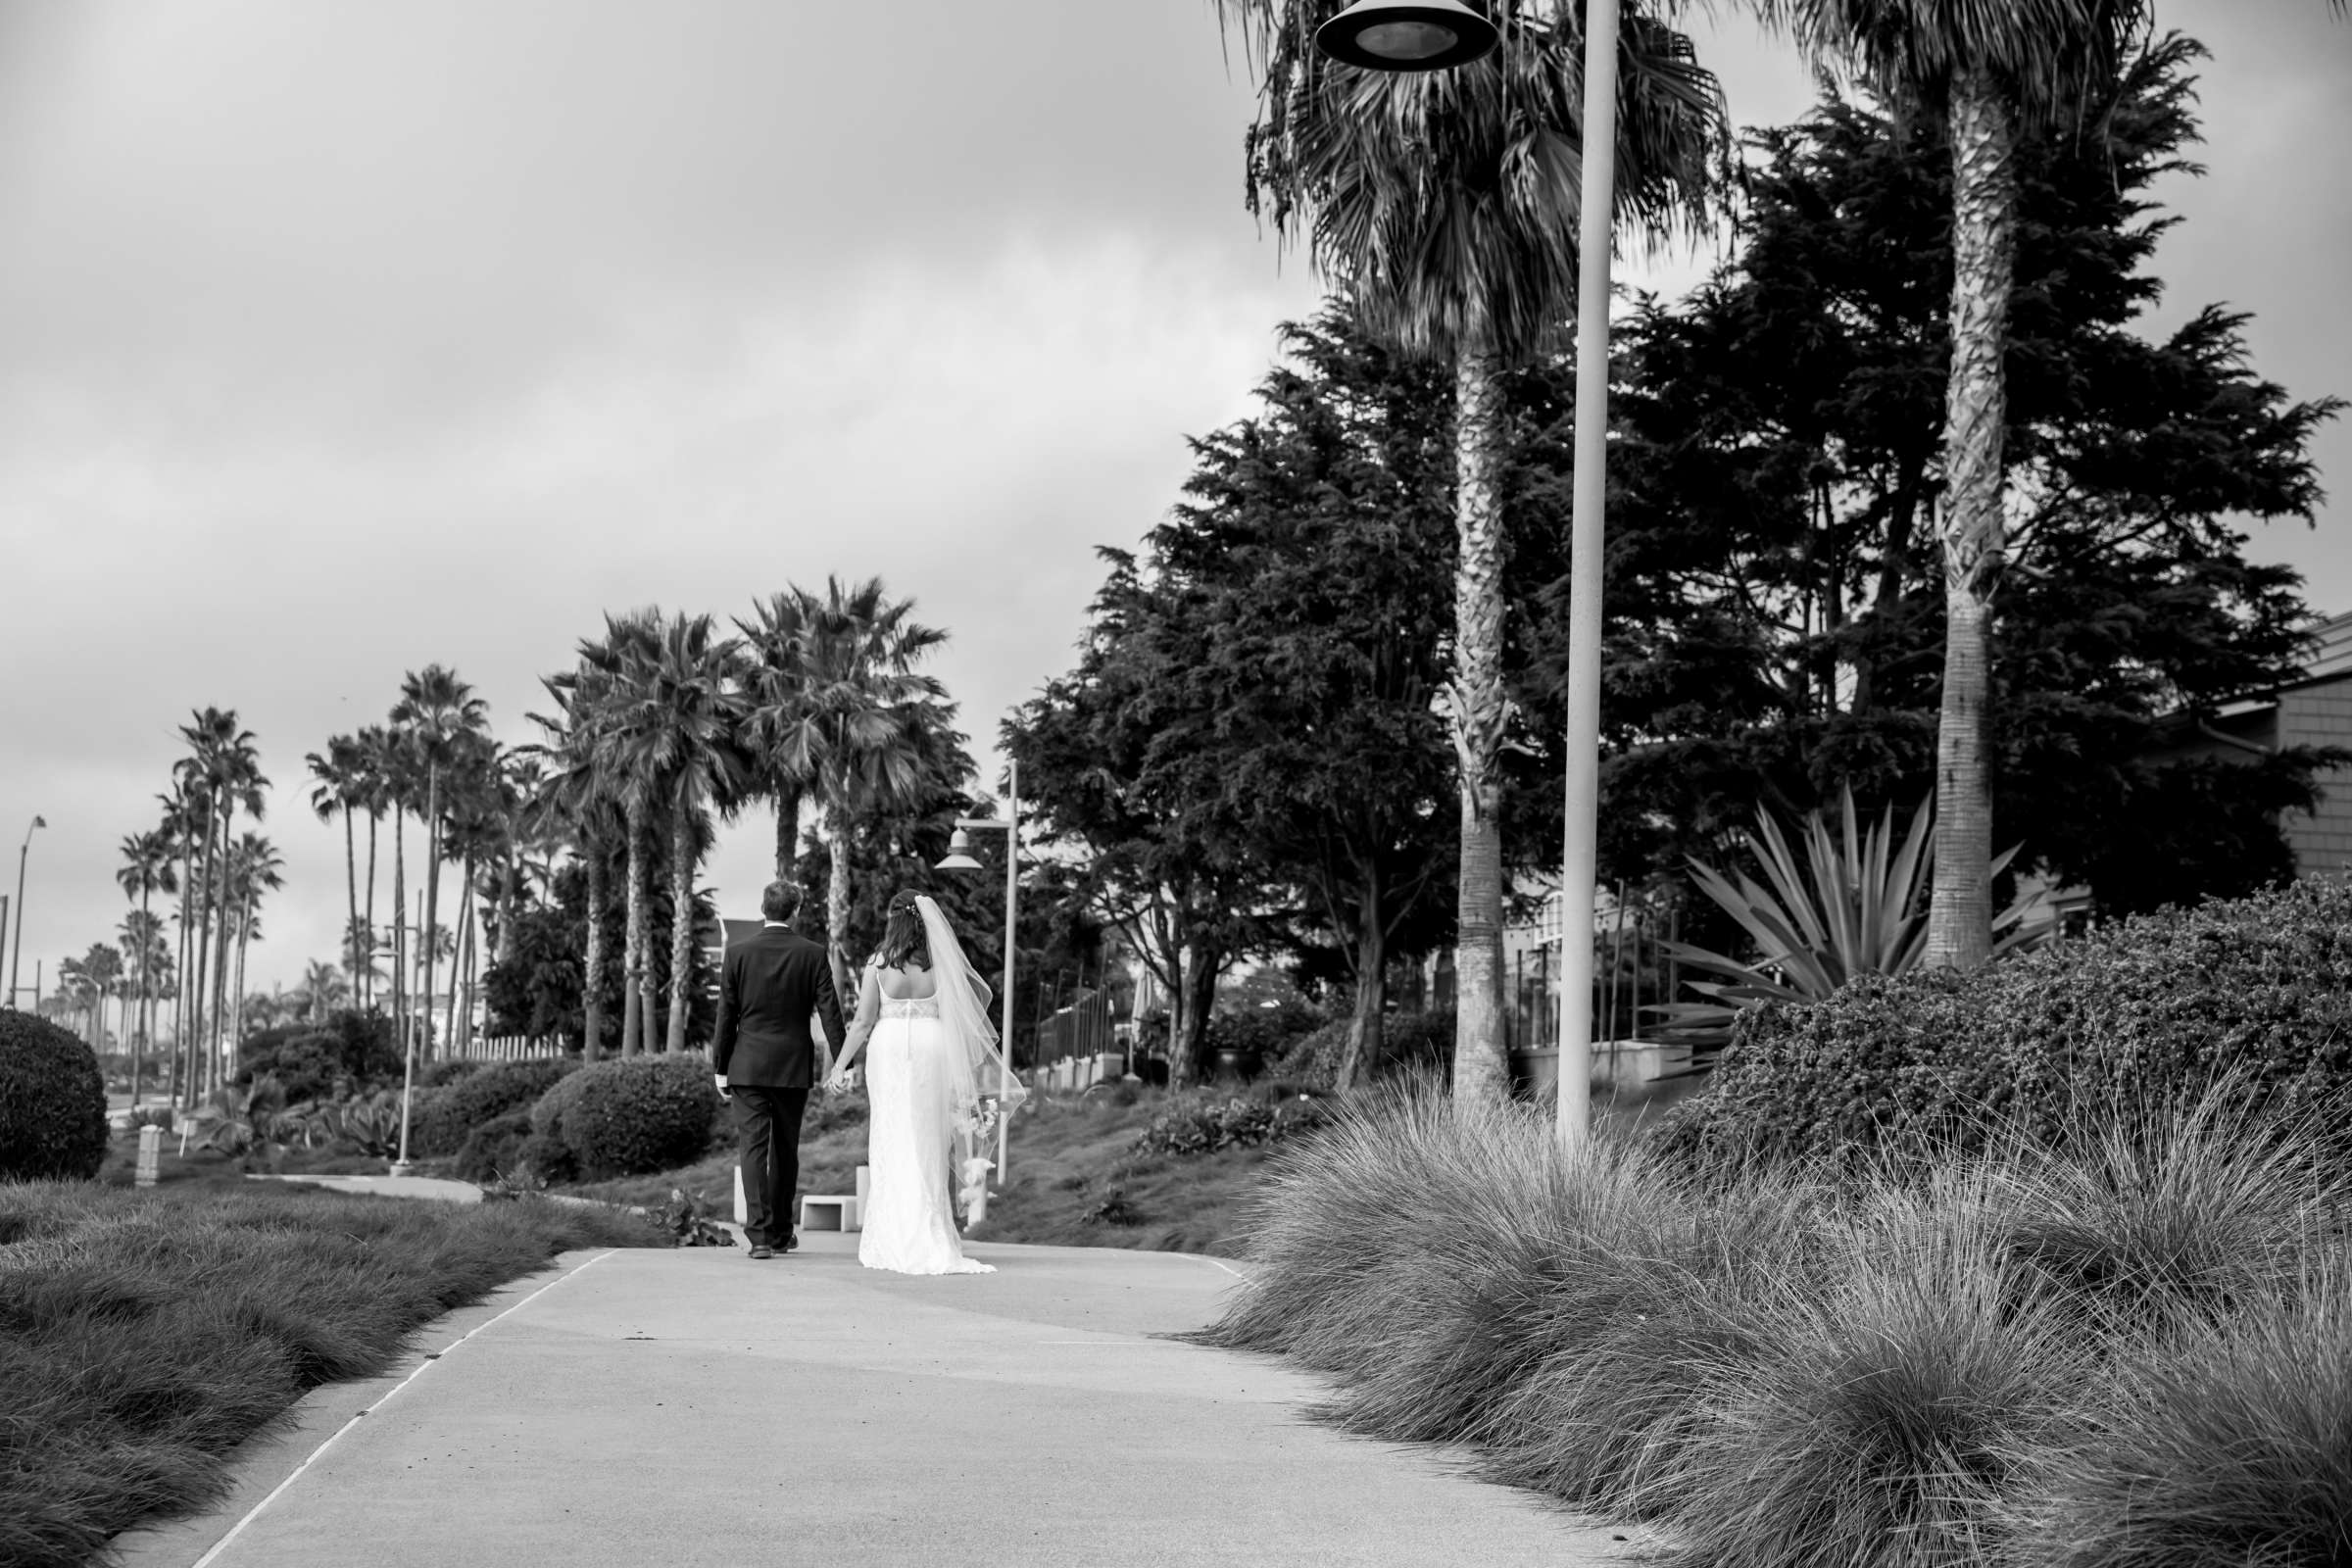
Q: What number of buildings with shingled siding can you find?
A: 1